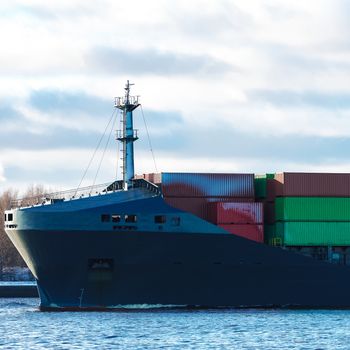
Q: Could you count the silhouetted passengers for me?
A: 0